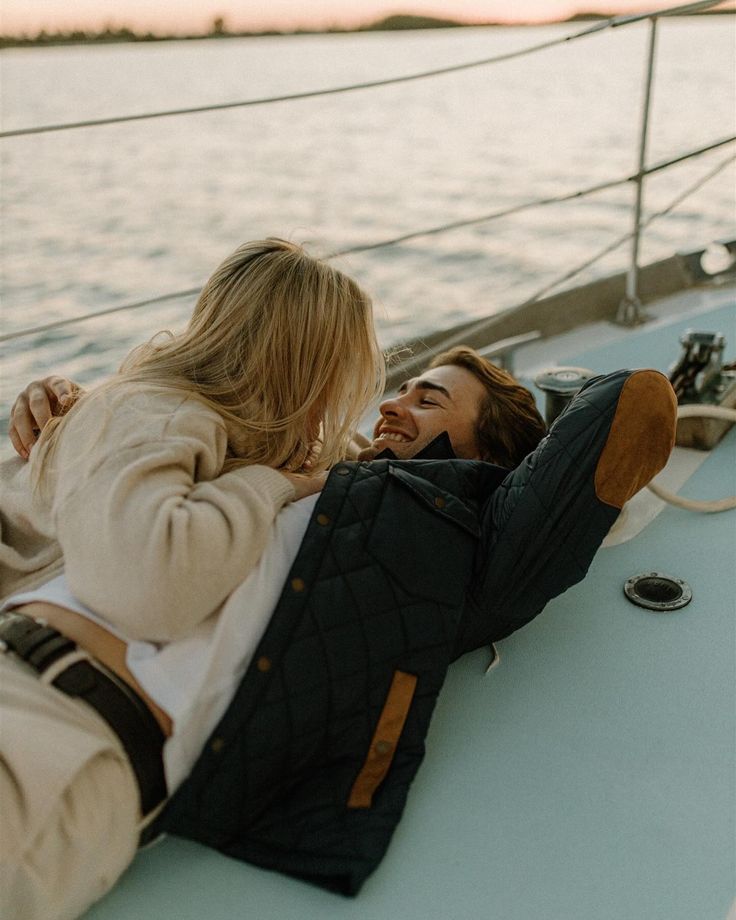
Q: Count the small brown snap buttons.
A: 7